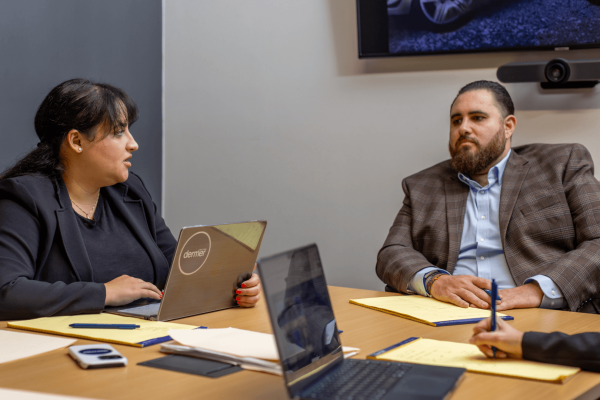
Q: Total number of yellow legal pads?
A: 3